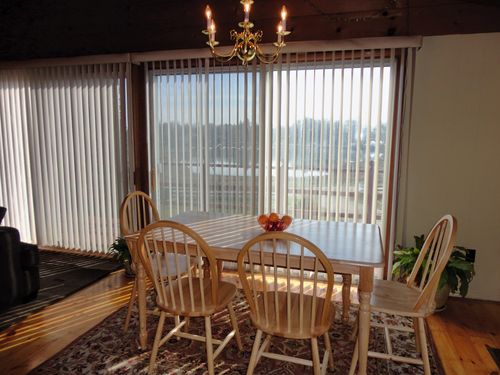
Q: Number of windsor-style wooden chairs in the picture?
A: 4